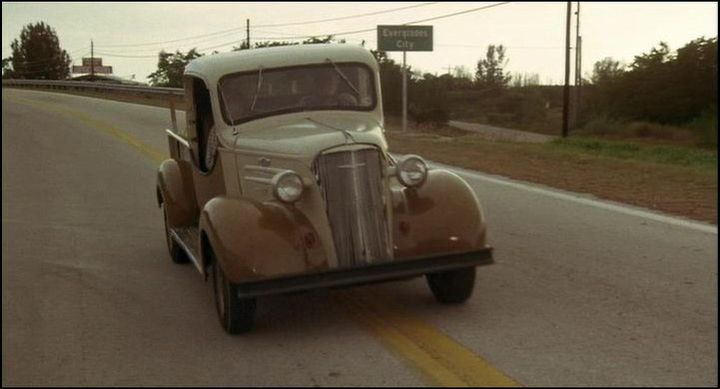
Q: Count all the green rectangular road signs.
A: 1